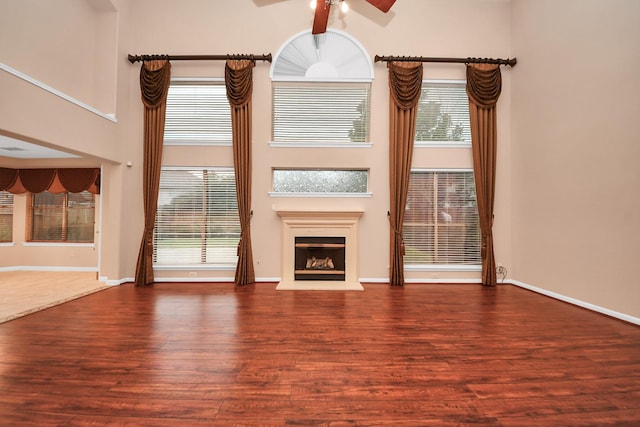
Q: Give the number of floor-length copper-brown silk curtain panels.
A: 4